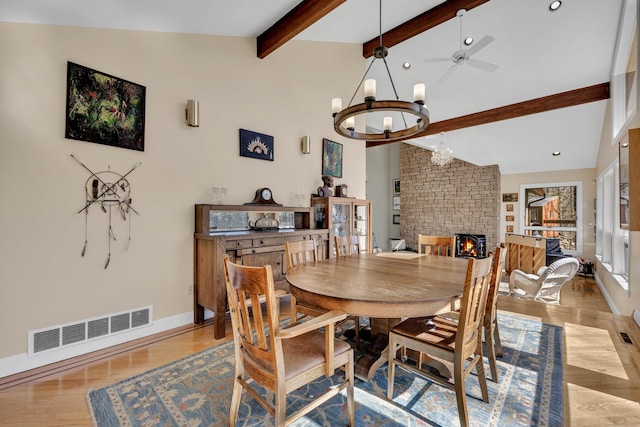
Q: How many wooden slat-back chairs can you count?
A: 6